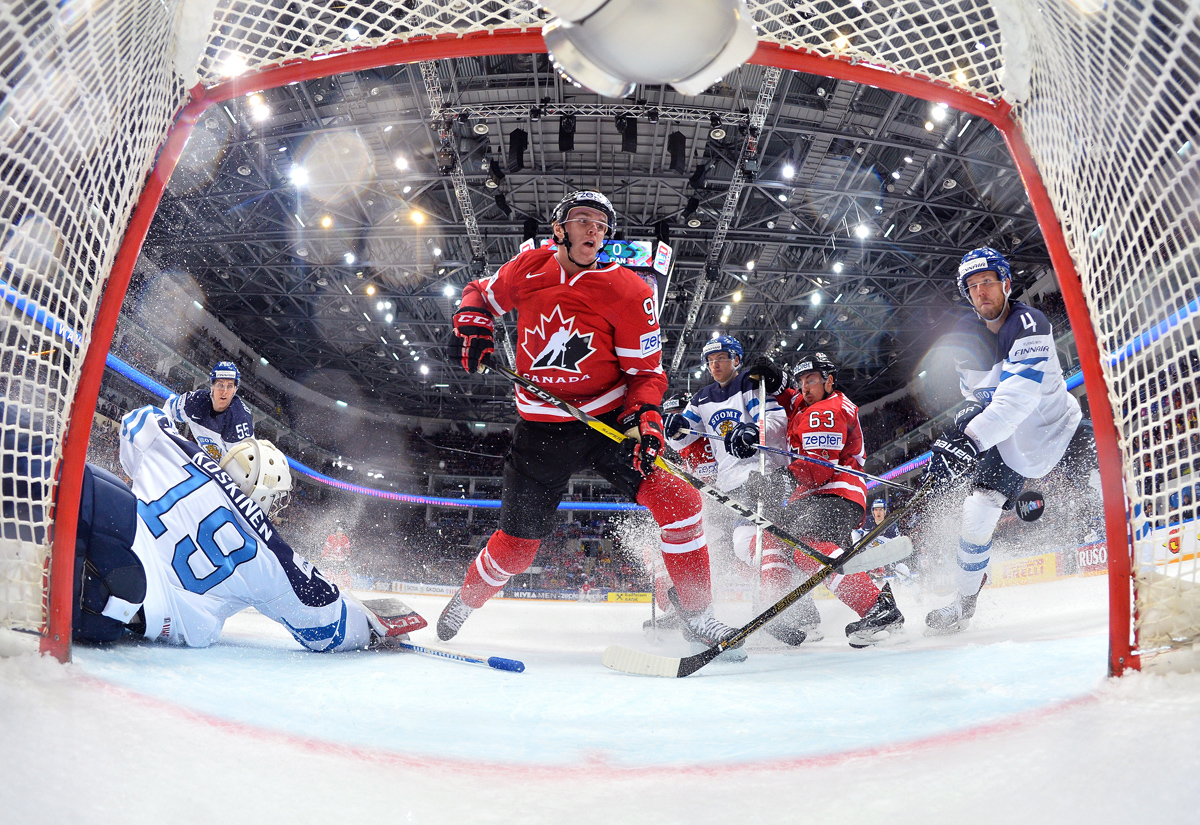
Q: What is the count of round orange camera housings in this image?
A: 0